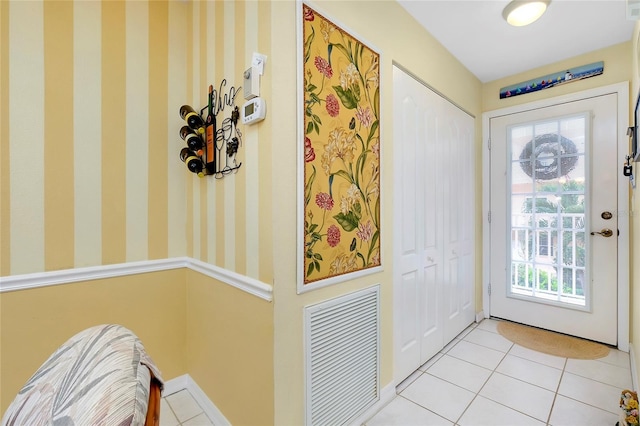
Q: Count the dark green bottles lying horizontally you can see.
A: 3